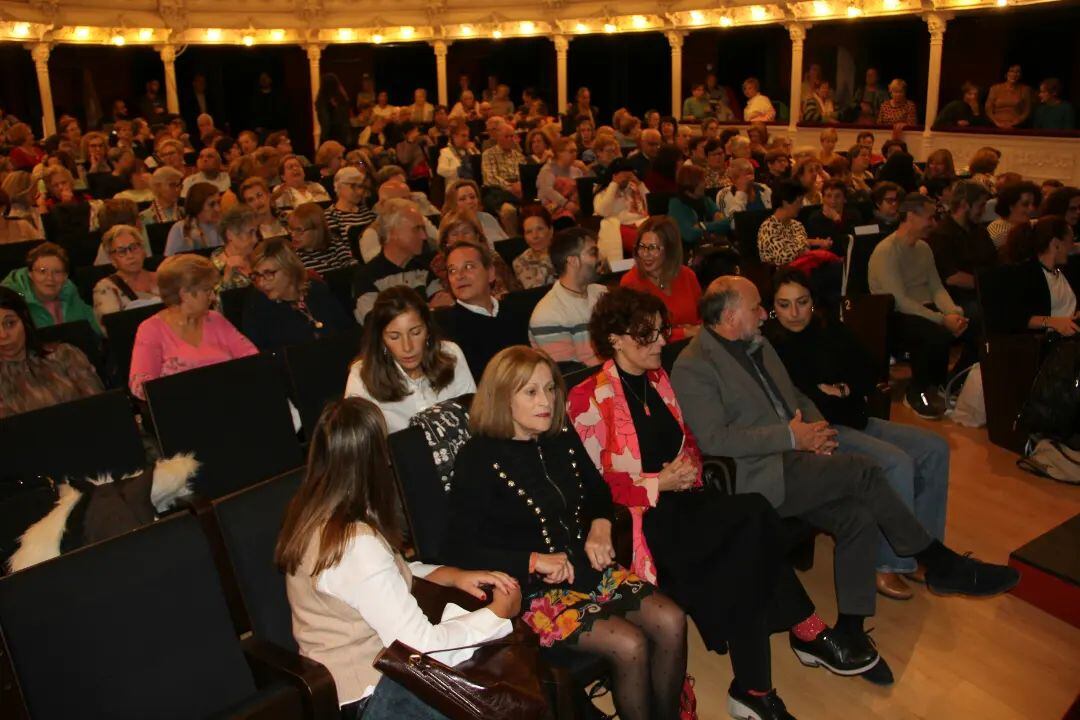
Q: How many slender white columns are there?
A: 8